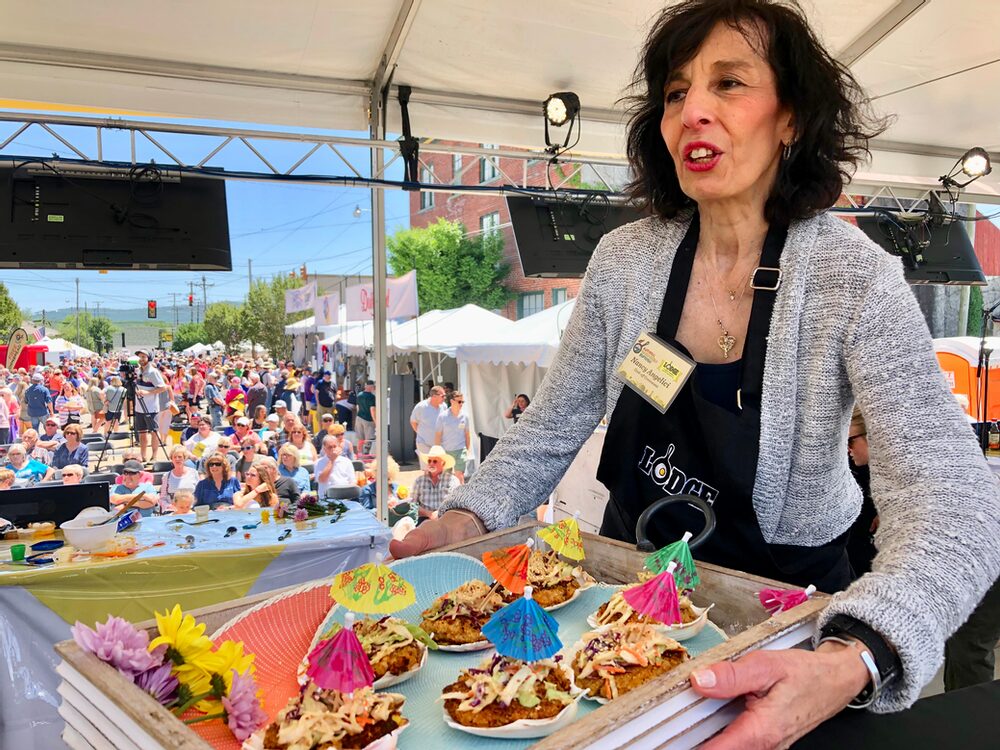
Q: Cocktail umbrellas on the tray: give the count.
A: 8